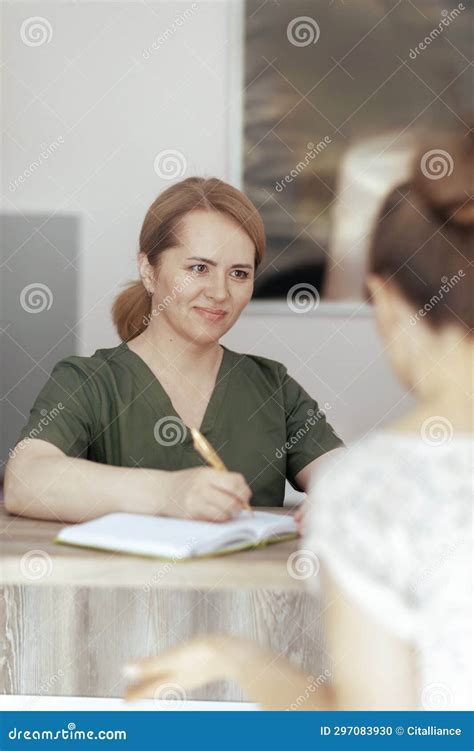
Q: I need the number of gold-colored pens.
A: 1